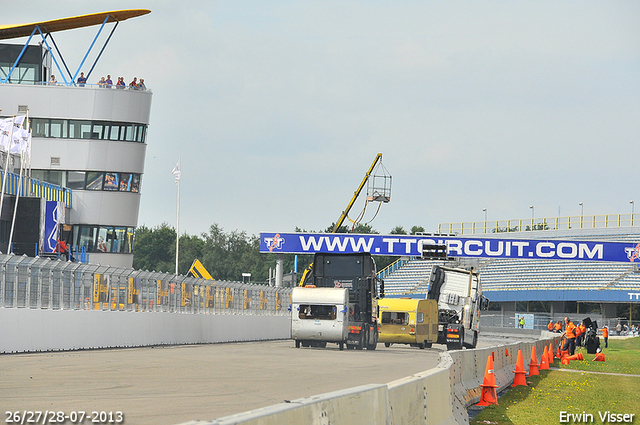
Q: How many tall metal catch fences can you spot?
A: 1